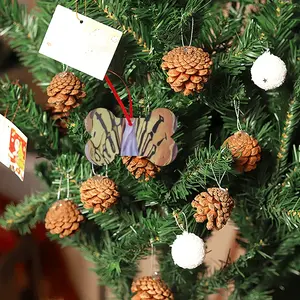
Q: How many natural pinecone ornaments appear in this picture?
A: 8